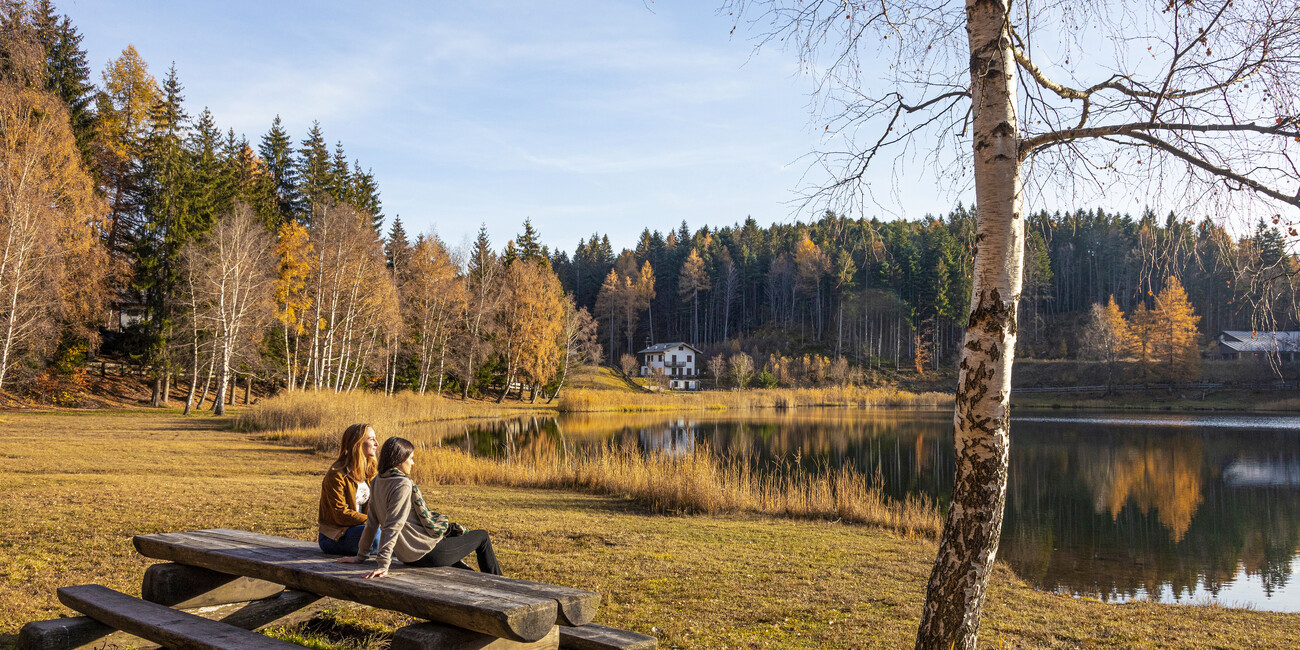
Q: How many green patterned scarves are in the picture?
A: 1